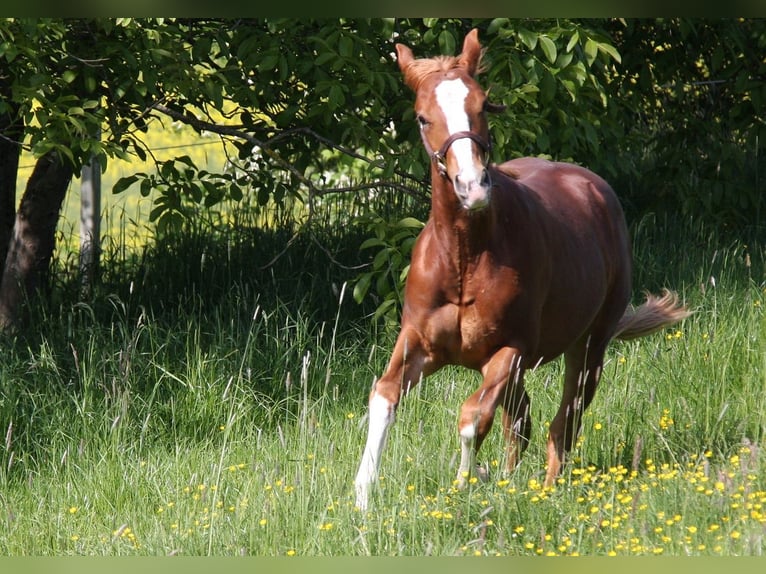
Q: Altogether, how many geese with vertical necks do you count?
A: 0